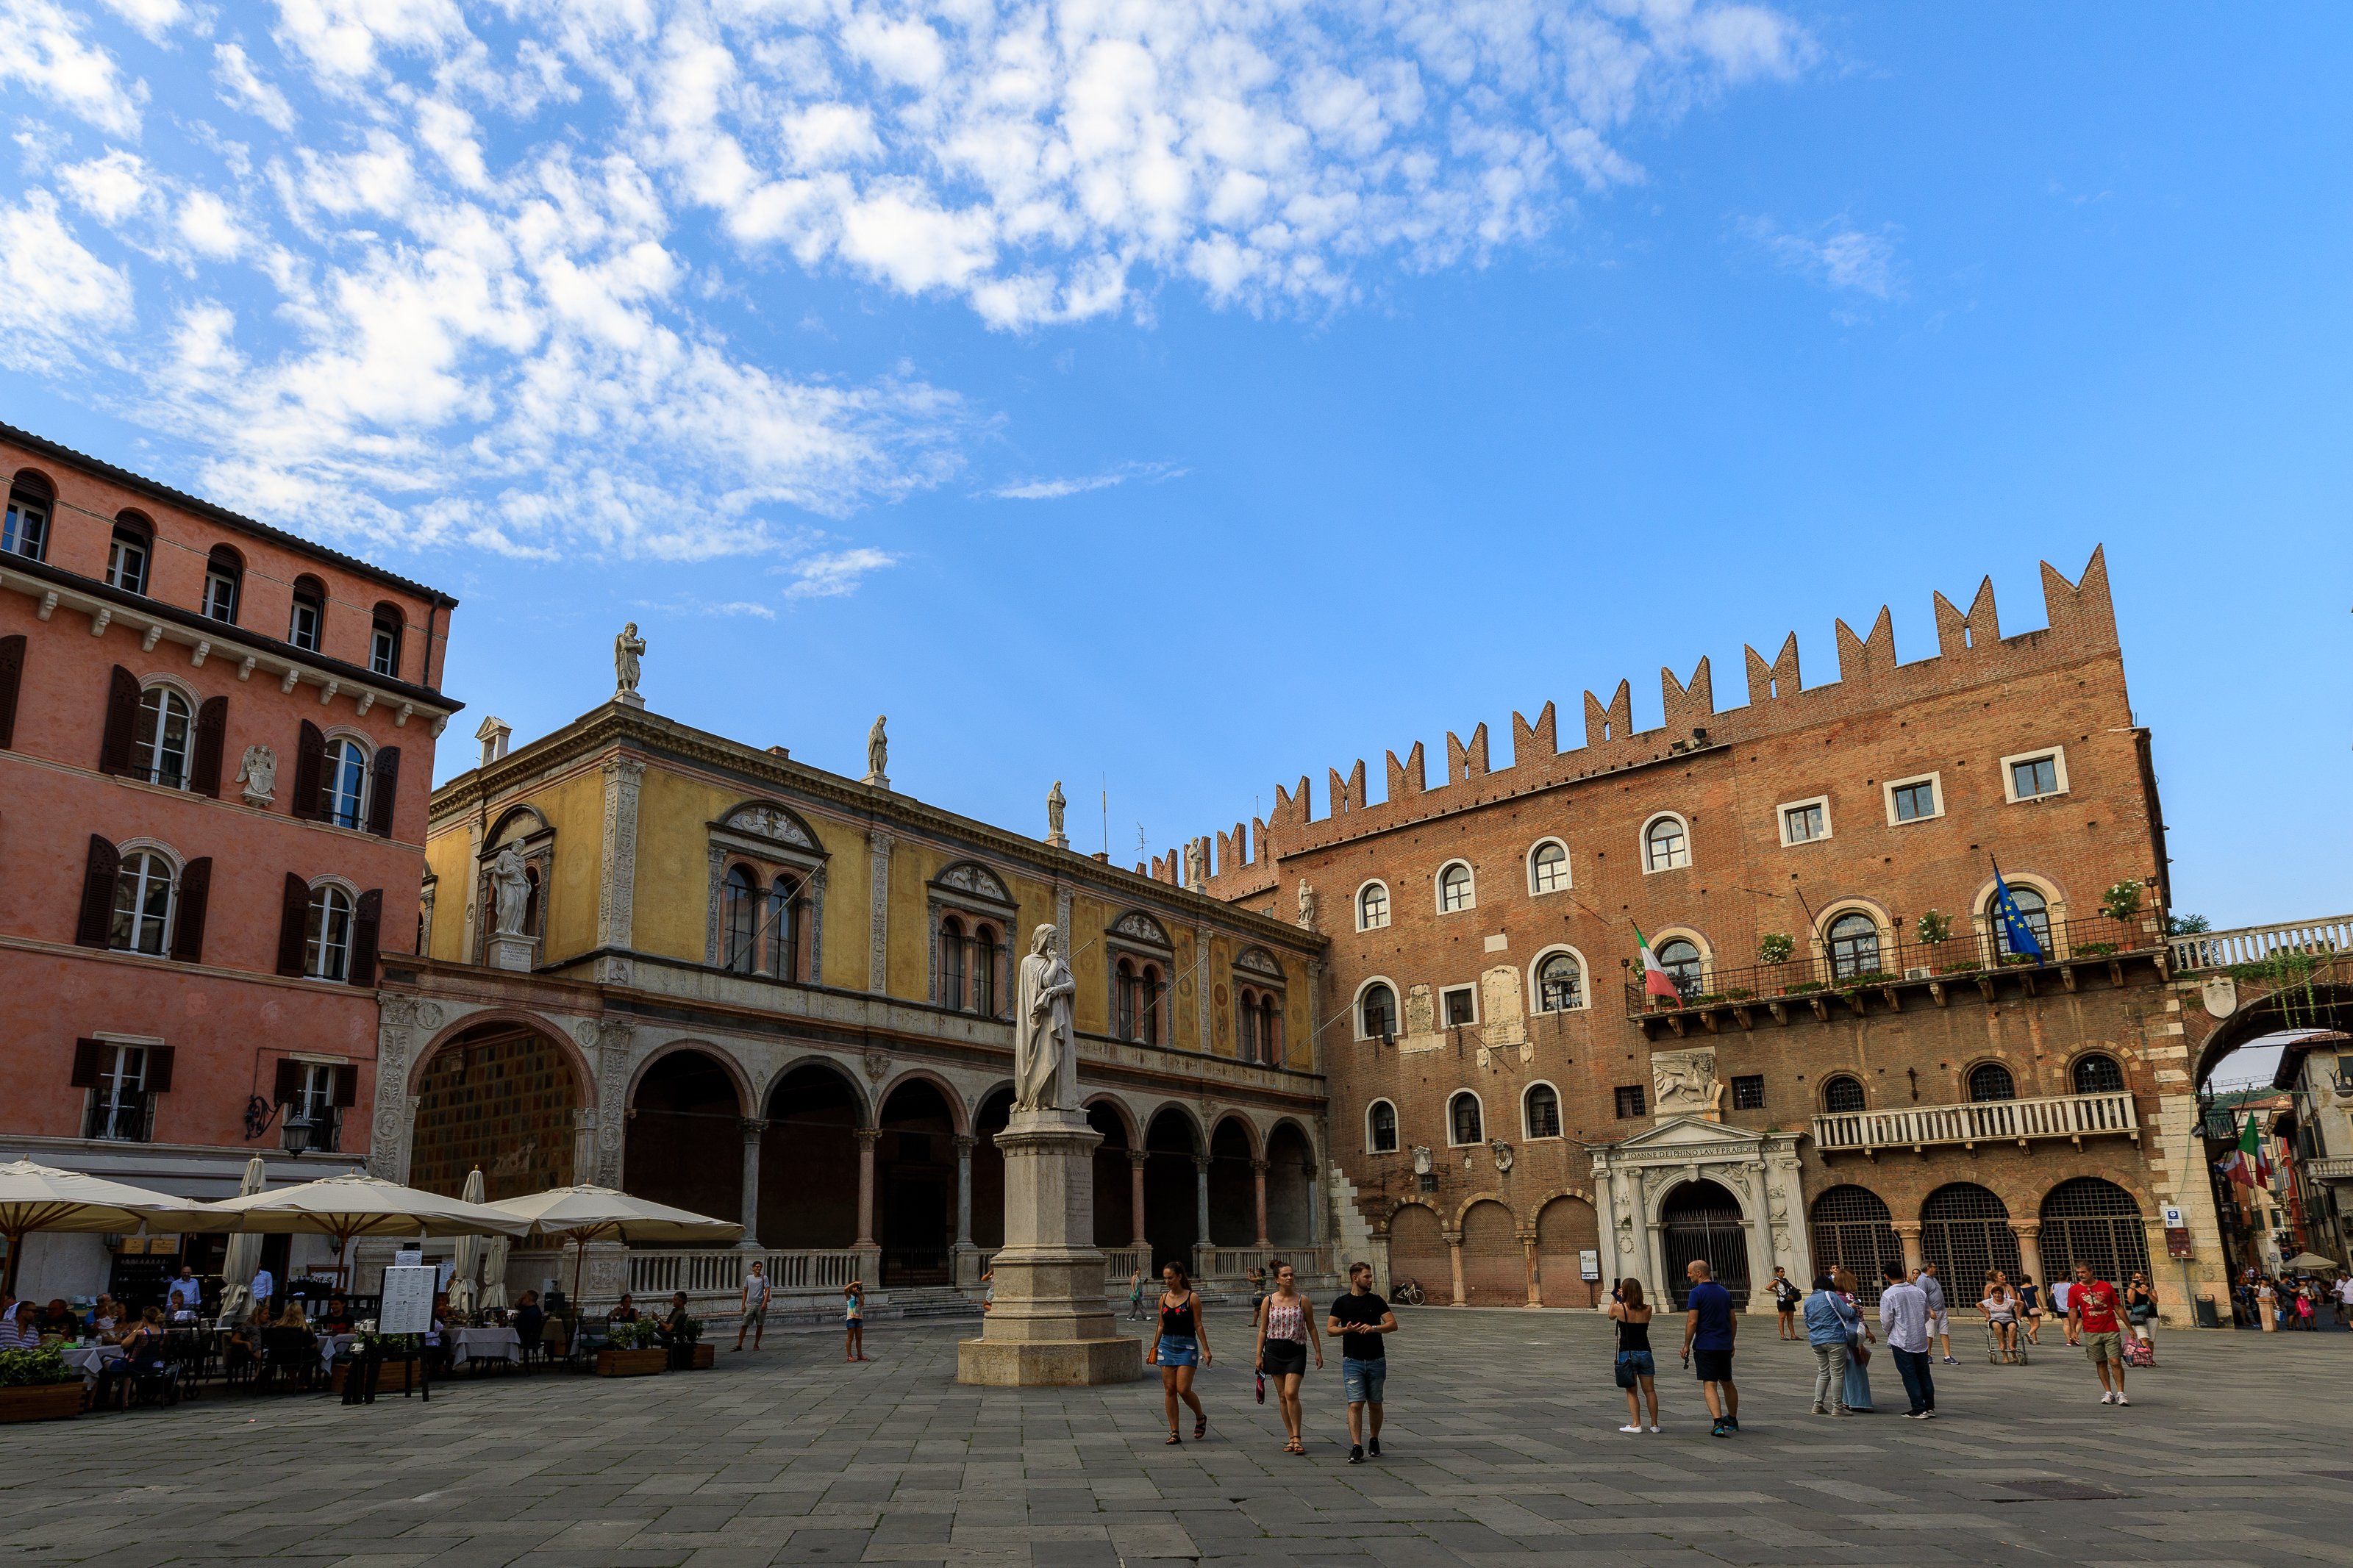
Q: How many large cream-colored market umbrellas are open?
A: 3